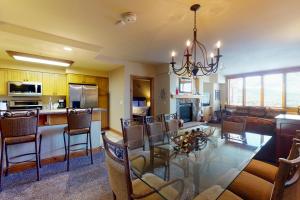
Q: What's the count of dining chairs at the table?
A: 8